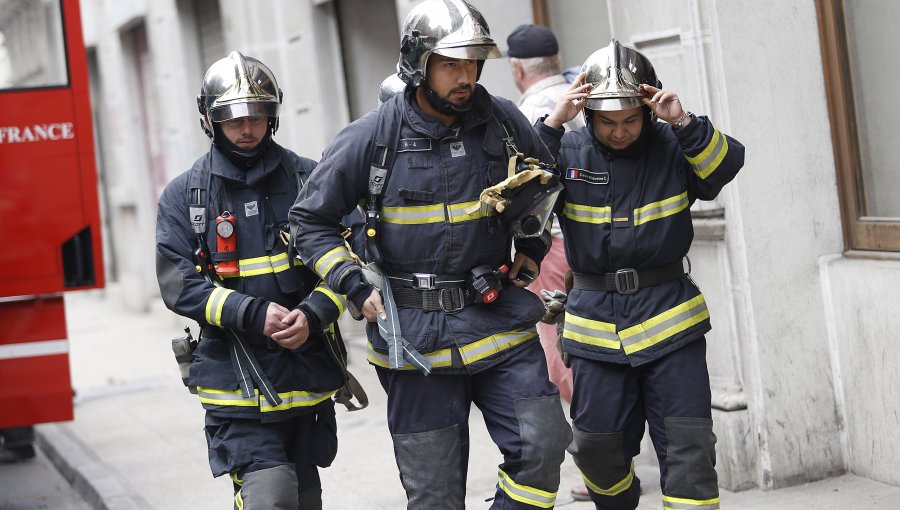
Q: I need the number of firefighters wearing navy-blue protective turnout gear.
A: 3